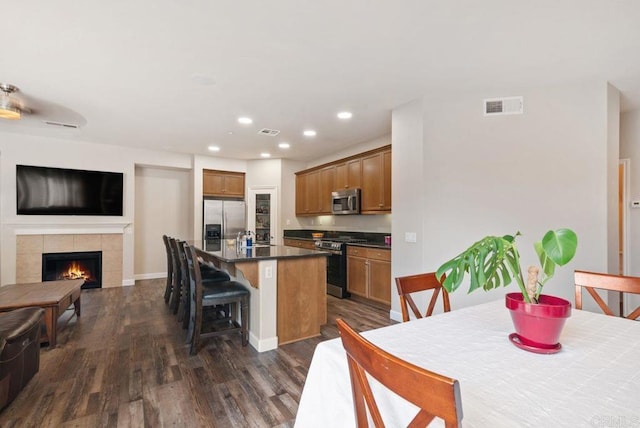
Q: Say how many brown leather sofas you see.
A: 1